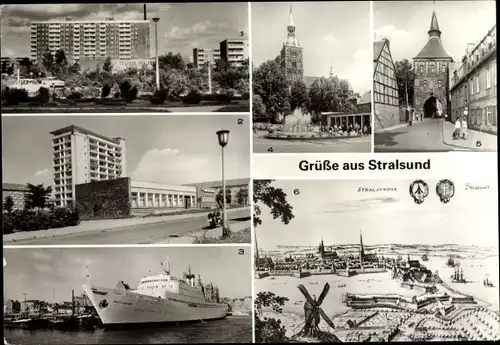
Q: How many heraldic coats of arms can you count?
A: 2